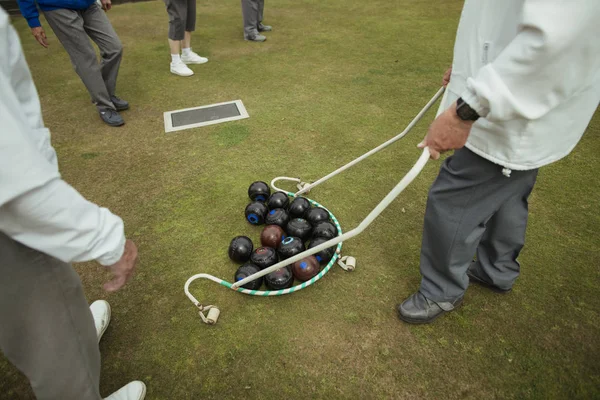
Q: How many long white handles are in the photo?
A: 2